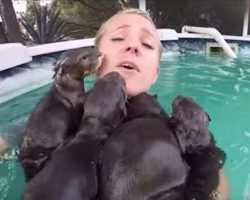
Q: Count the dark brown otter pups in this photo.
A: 4